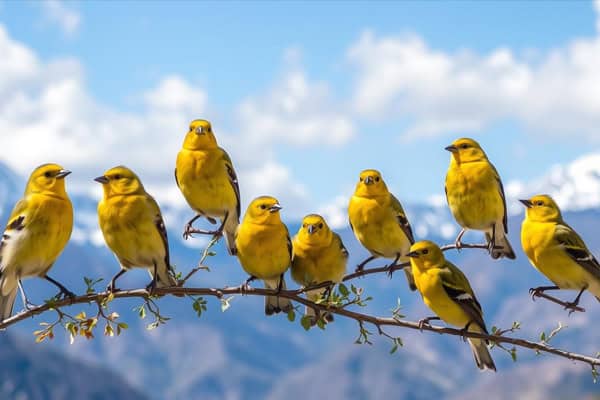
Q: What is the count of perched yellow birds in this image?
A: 9